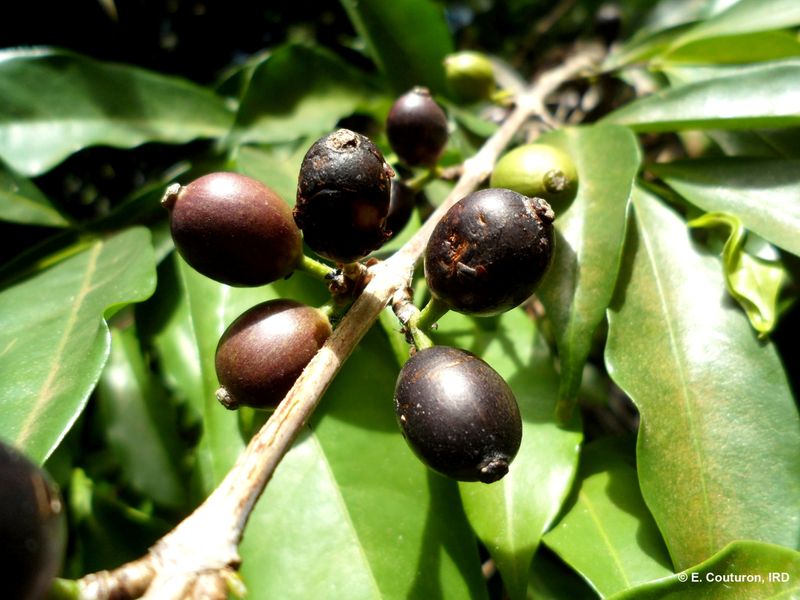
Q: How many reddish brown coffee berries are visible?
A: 2